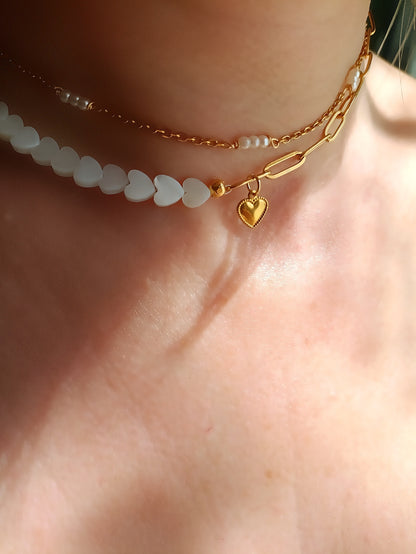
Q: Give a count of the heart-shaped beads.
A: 10